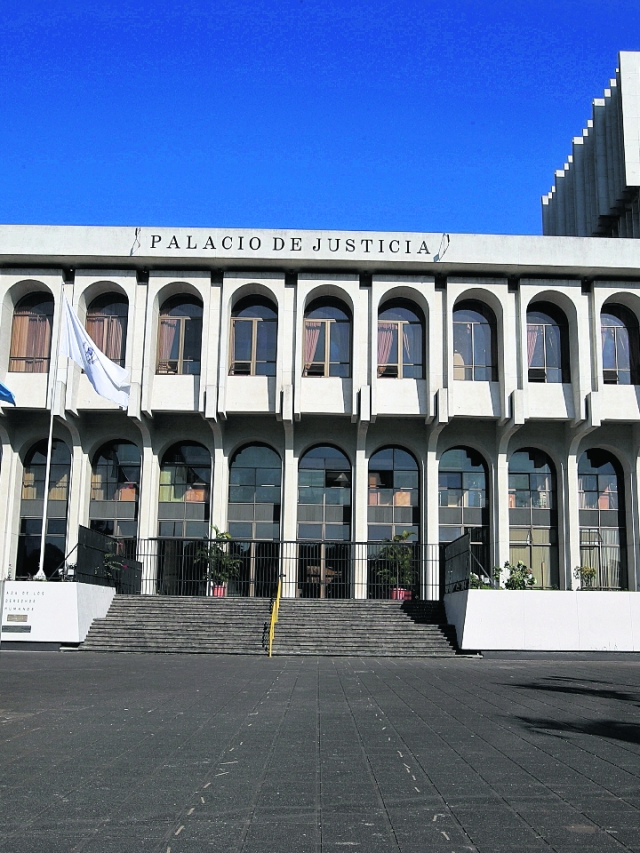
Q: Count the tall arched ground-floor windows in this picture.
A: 9